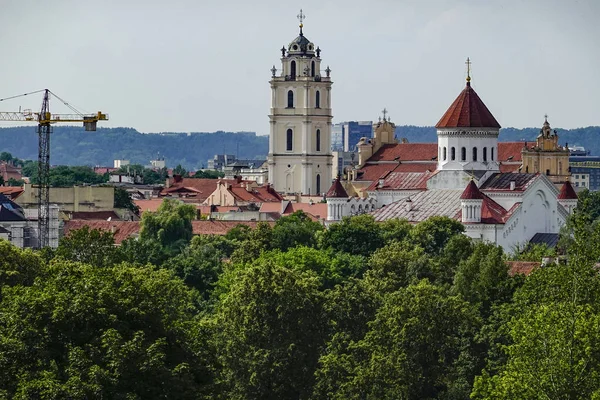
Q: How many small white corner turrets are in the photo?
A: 3